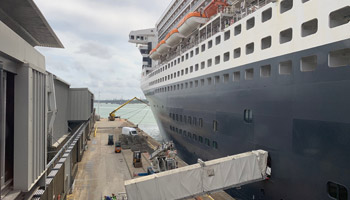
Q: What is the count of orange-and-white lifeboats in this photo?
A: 4